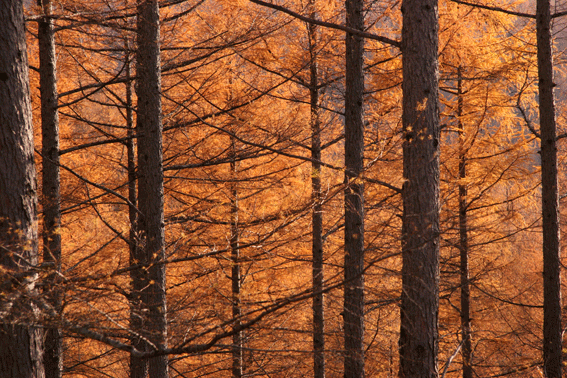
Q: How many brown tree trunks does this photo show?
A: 10